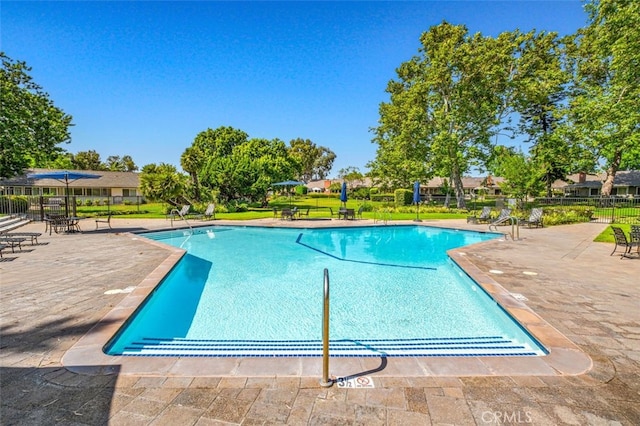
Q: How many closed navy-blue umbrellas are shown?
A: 2